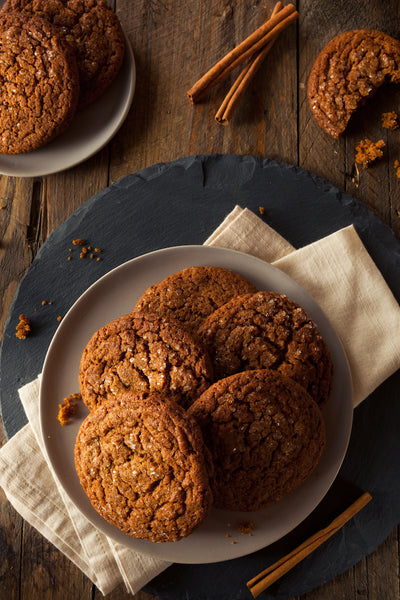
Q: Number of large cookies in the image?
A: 8